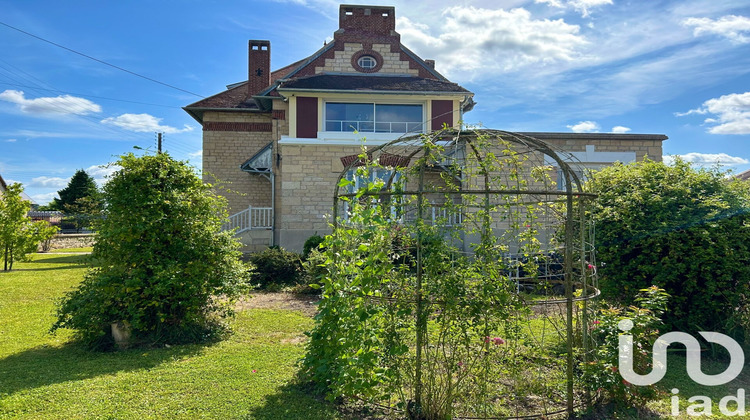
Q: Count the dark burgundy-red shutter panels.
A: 2